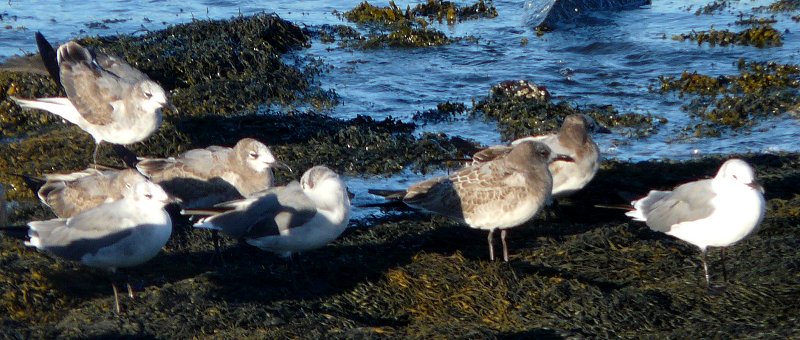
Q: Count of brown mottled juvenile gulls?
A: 5